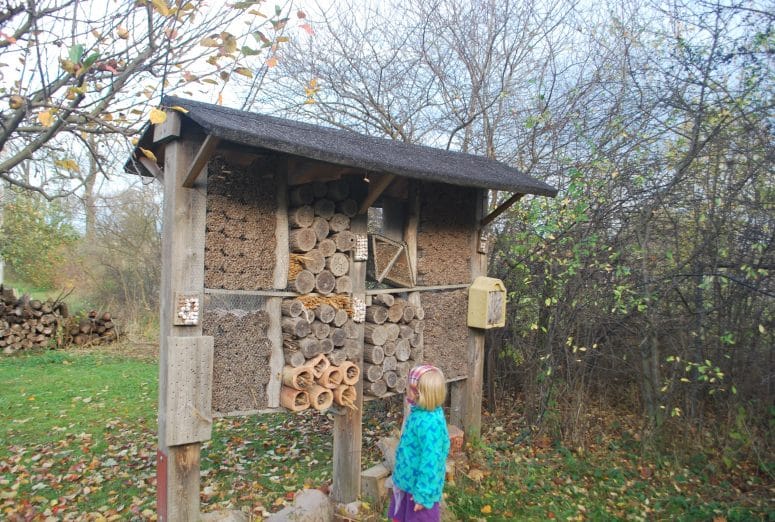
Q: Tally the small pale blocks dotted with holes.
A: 4